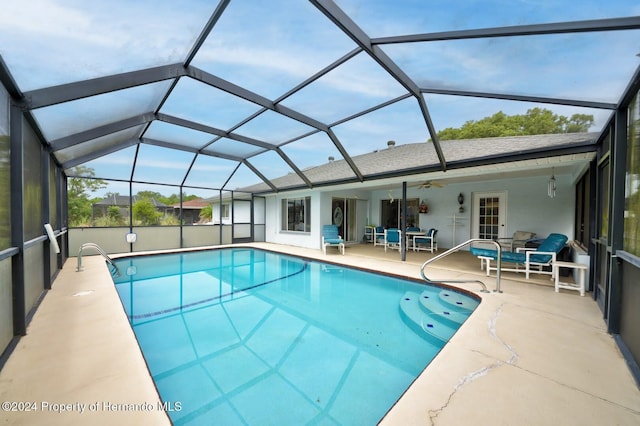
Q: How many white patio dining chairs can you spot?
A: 4